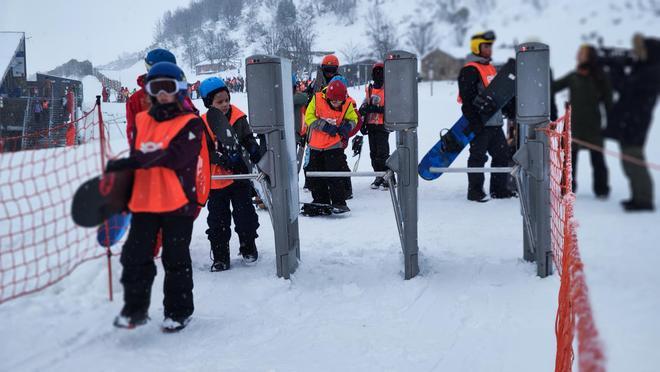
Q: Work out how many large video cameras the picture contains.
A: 1